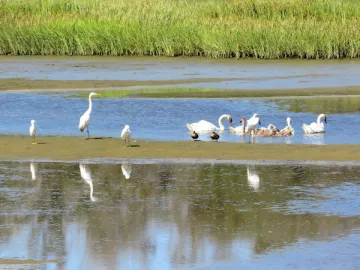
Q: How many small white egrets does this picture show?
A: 2